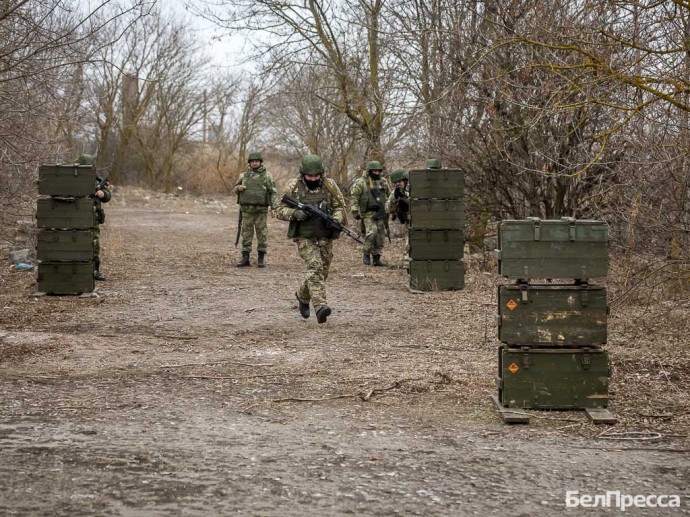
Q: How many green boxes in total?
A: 11